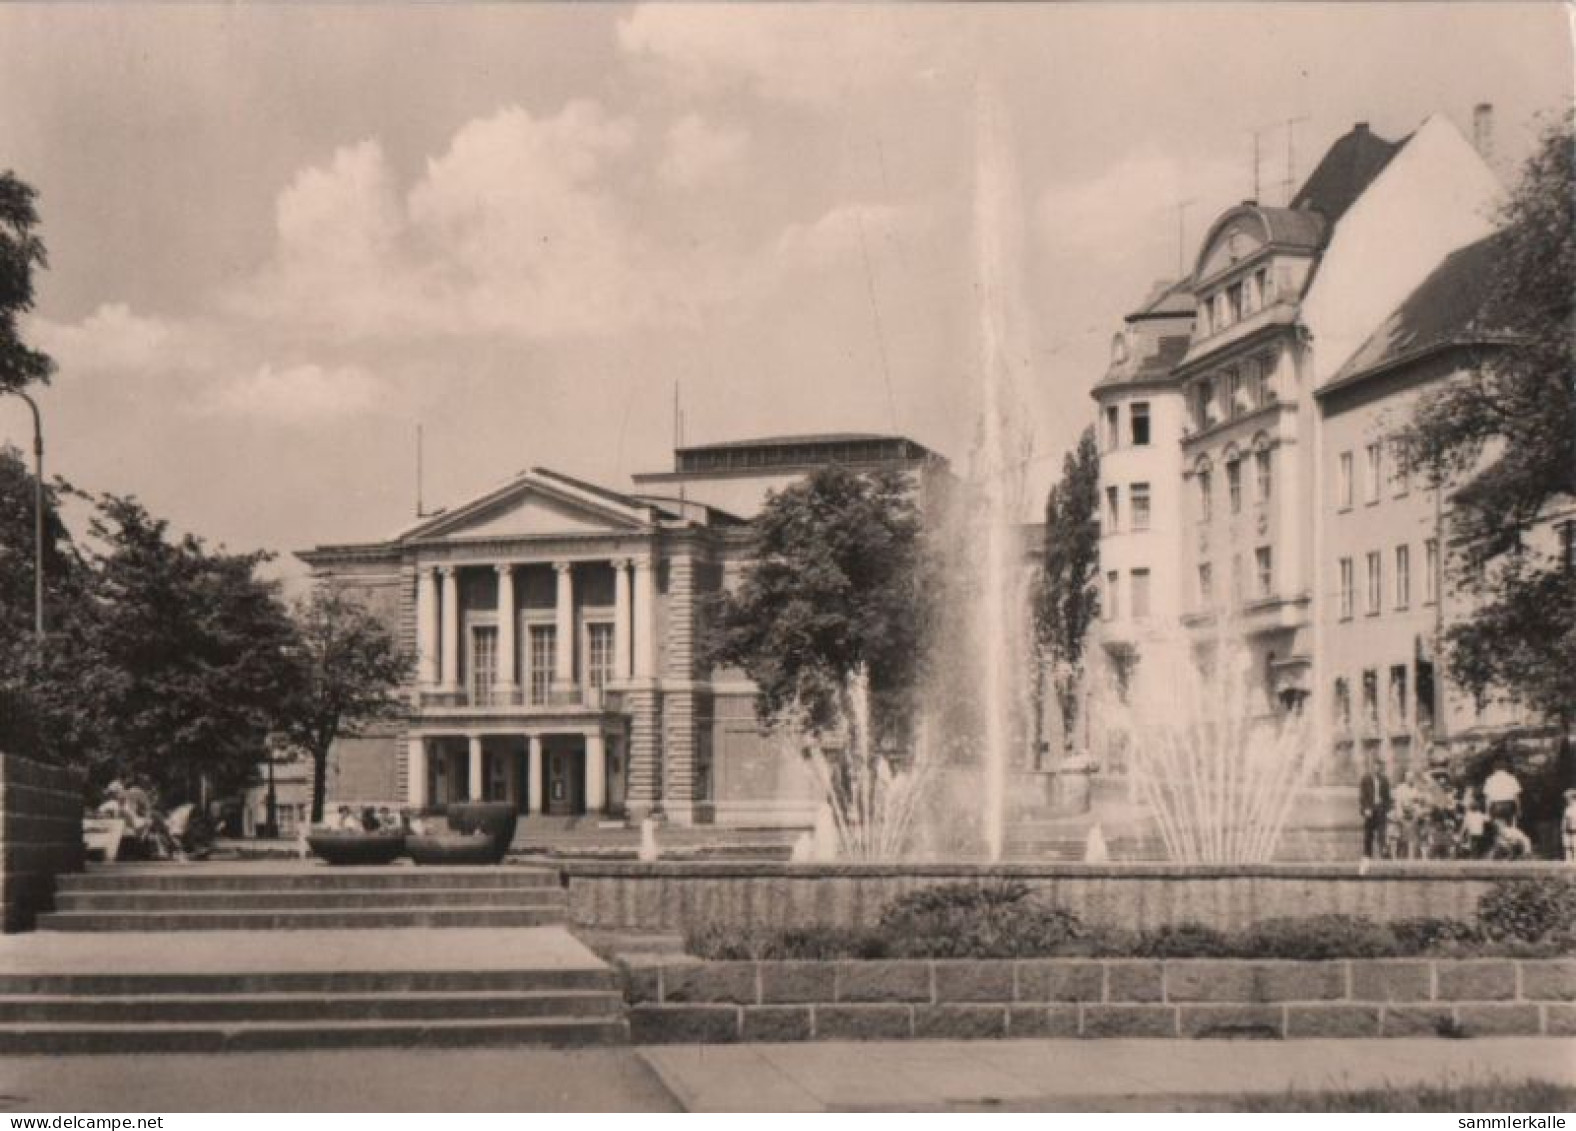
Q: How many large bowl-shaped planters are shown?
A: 3